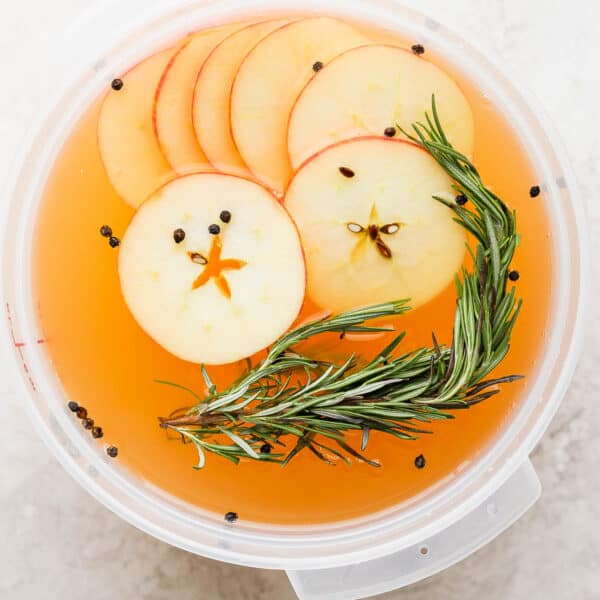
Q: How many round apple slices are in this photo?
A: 7